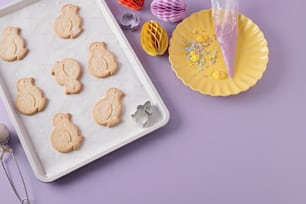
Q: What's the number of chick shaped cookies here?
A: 7